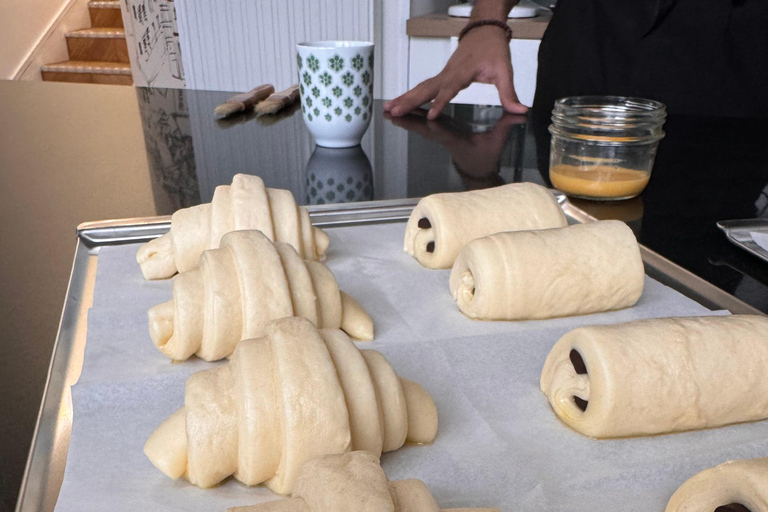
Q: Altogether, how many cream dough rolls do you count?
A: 8